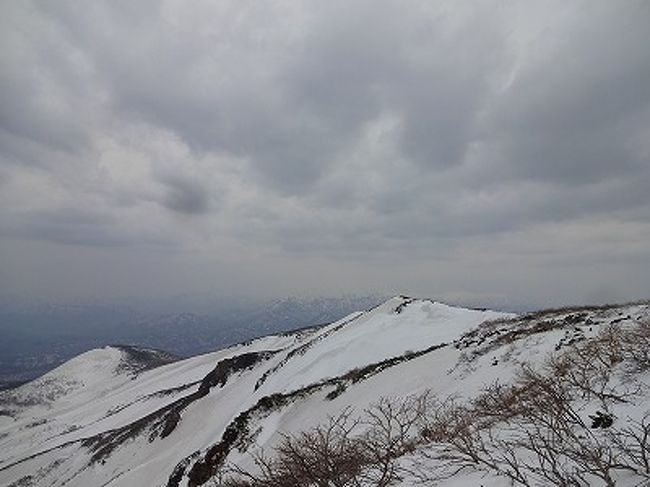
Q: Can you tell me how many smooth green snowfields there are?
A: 0